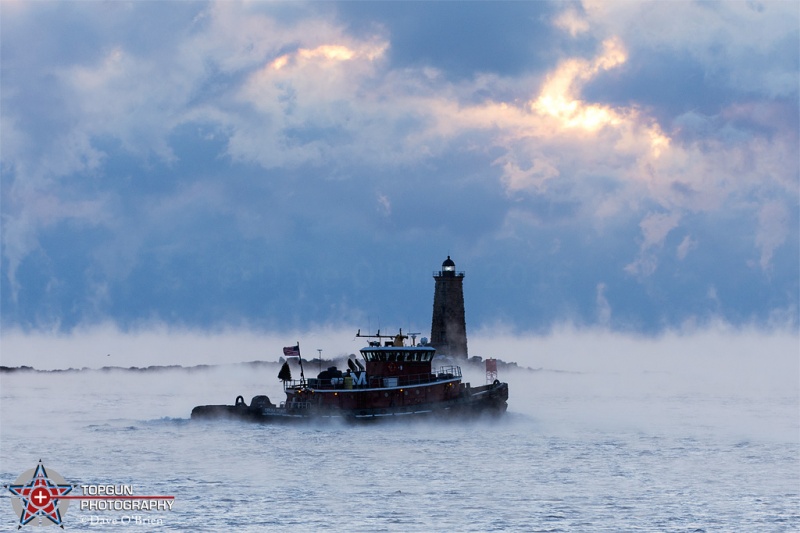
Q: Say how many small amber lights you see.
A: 5